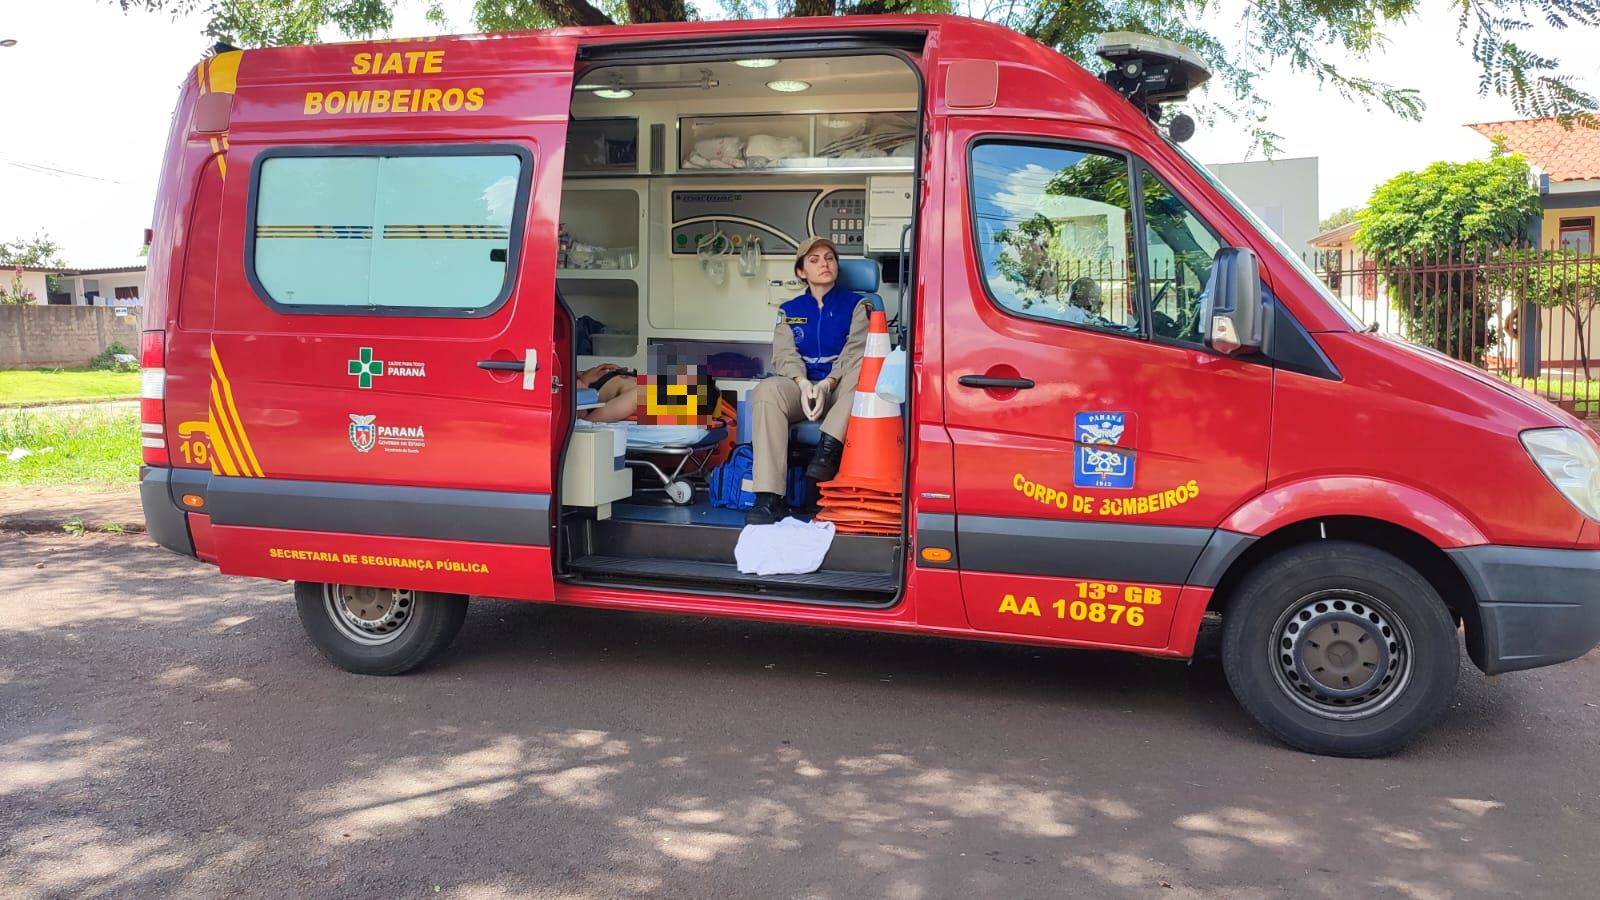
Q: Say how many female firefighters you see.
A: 1